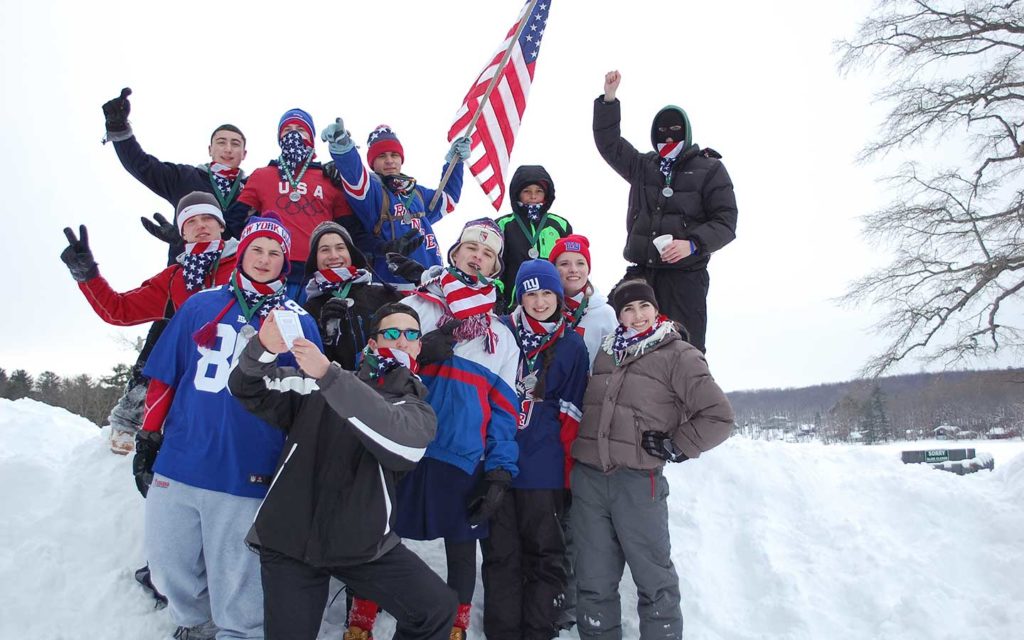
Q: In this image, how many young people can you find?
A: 13